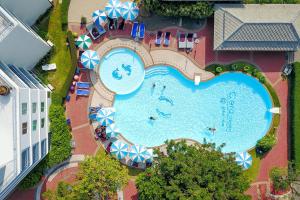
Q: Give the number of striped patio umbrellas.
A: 10